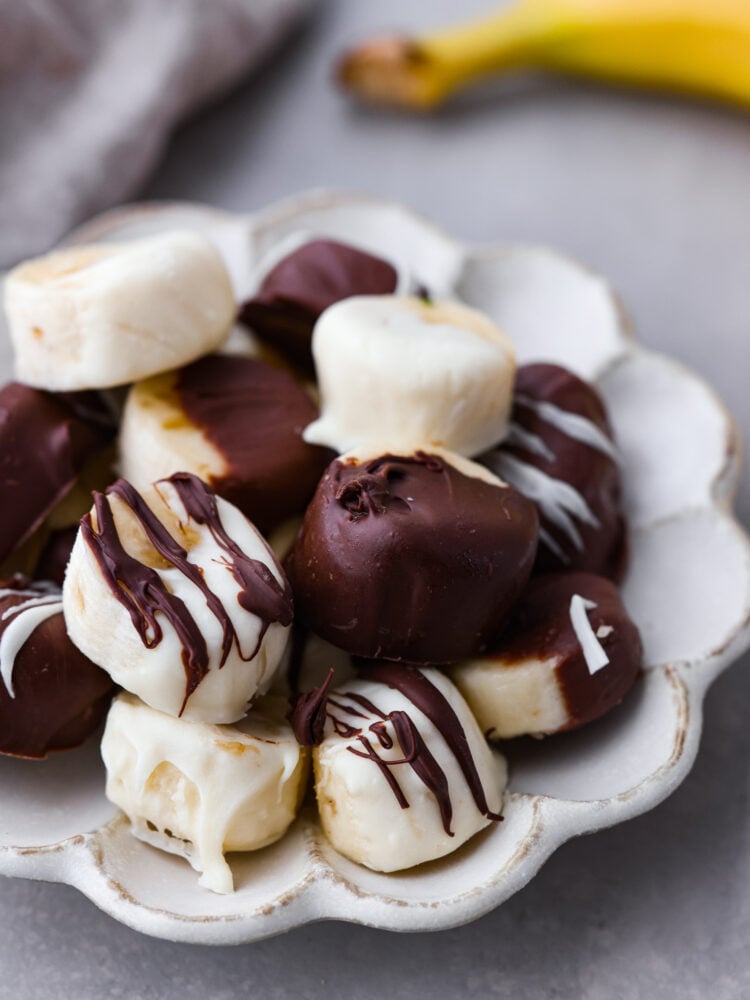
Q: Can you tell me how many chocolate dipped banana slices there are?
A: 12